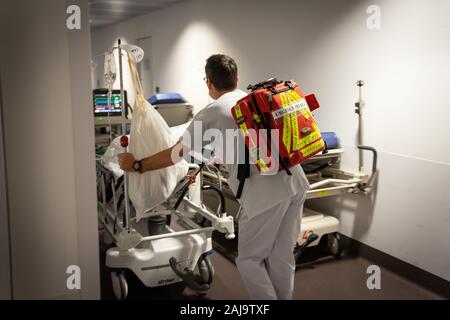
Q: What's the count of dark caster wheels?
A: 3